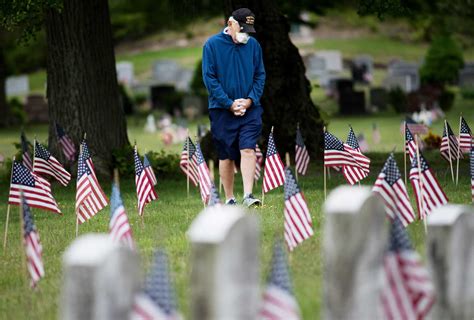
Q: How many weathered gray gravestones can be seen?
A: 4